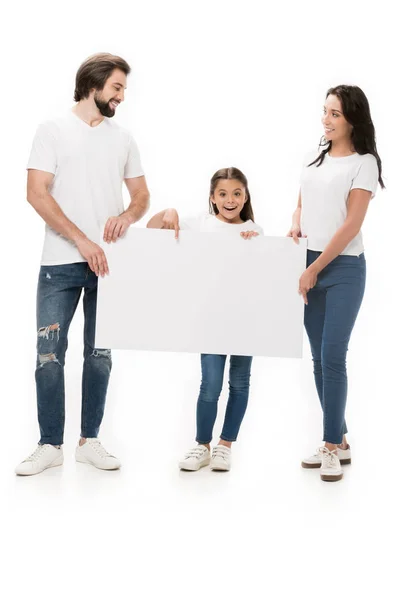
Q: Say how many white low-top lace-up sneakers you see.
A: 4